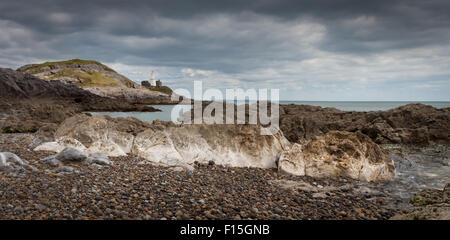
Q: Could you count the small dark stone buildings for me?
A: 2